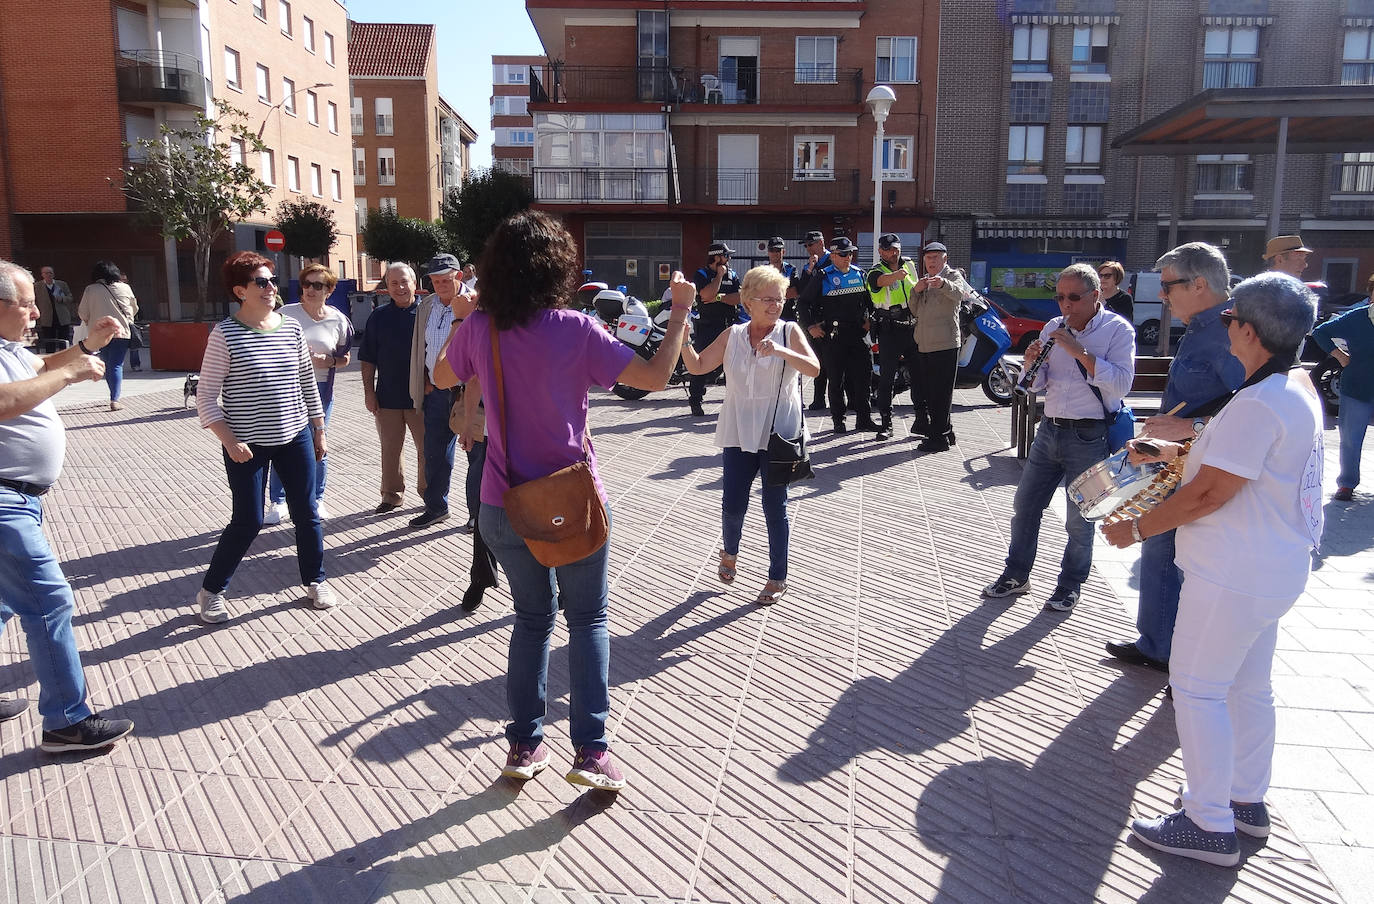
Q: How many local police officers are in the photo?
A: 5